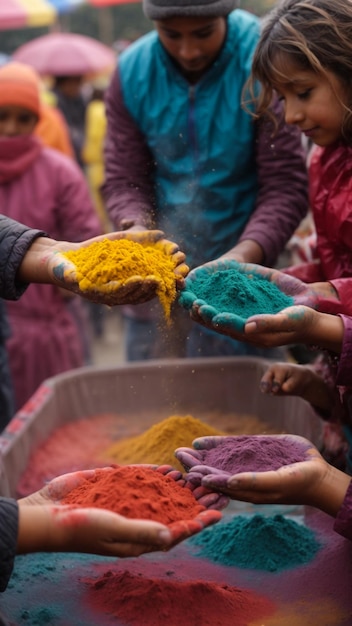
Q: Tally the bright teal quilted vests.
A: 1